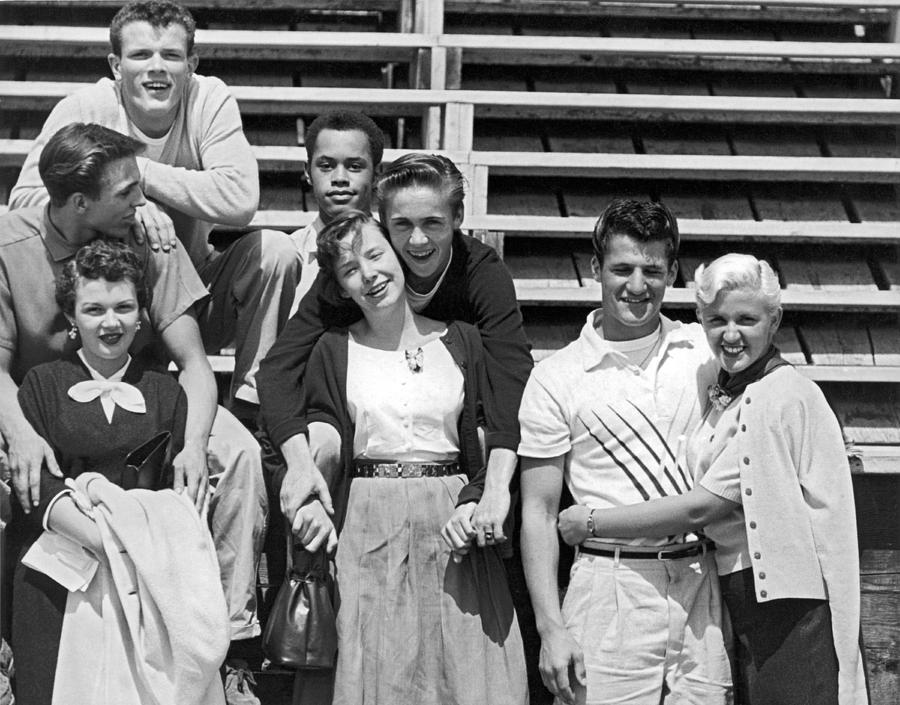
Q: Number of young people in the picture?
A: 8